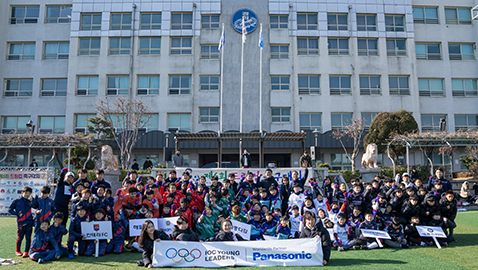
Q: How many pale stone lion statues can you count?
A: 2